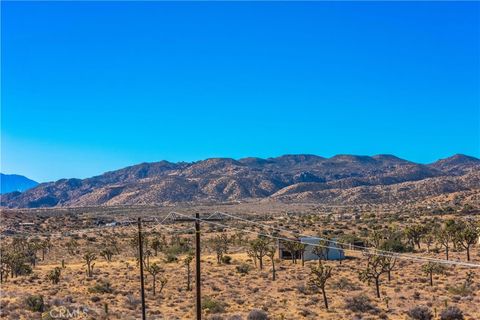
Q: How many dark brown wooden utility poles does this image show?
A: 2